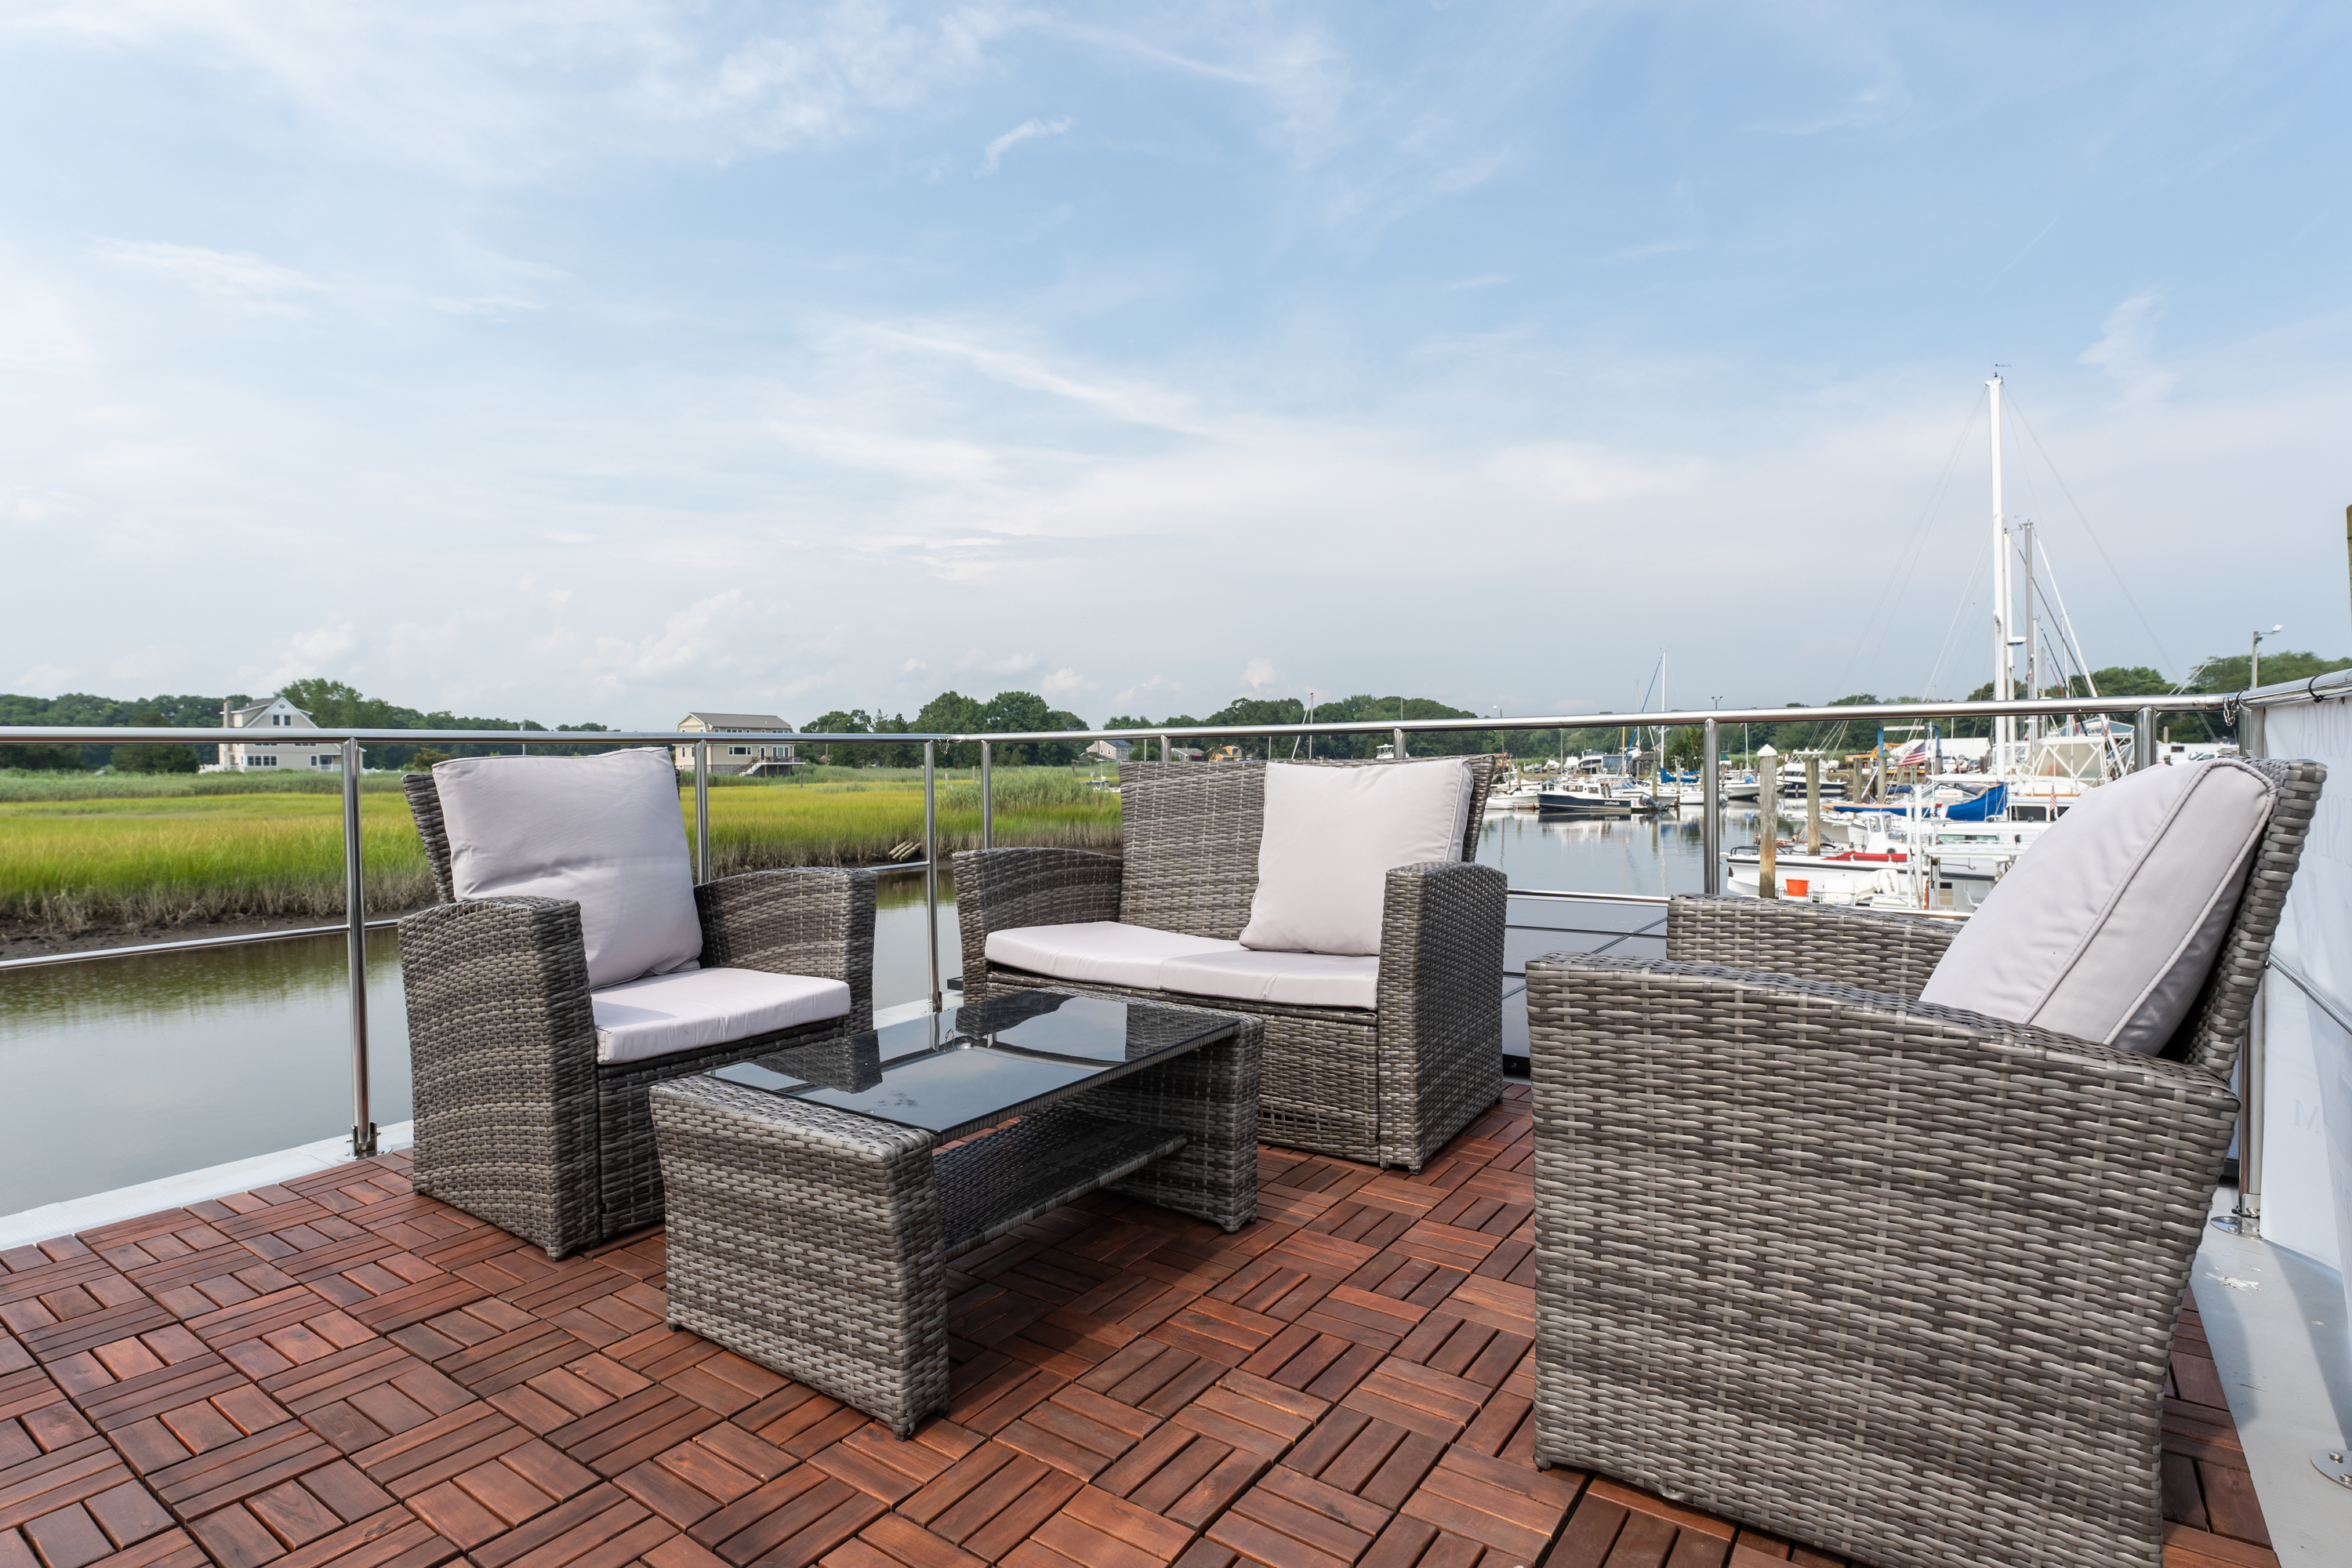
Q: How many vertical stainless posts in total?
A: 9